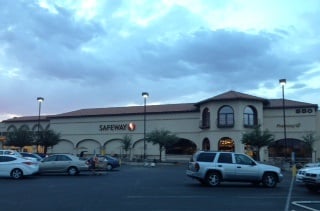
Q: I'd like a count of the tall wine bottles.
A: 0